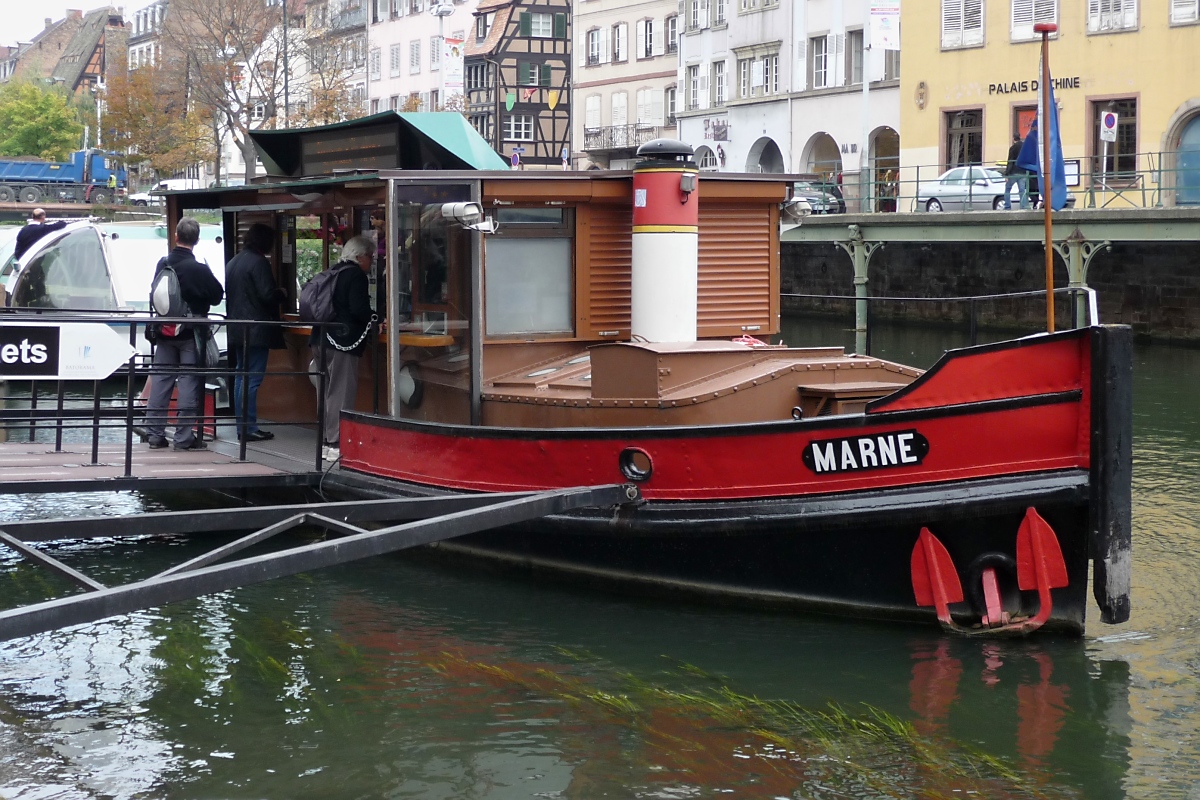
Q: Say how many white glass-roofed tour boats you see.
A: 1